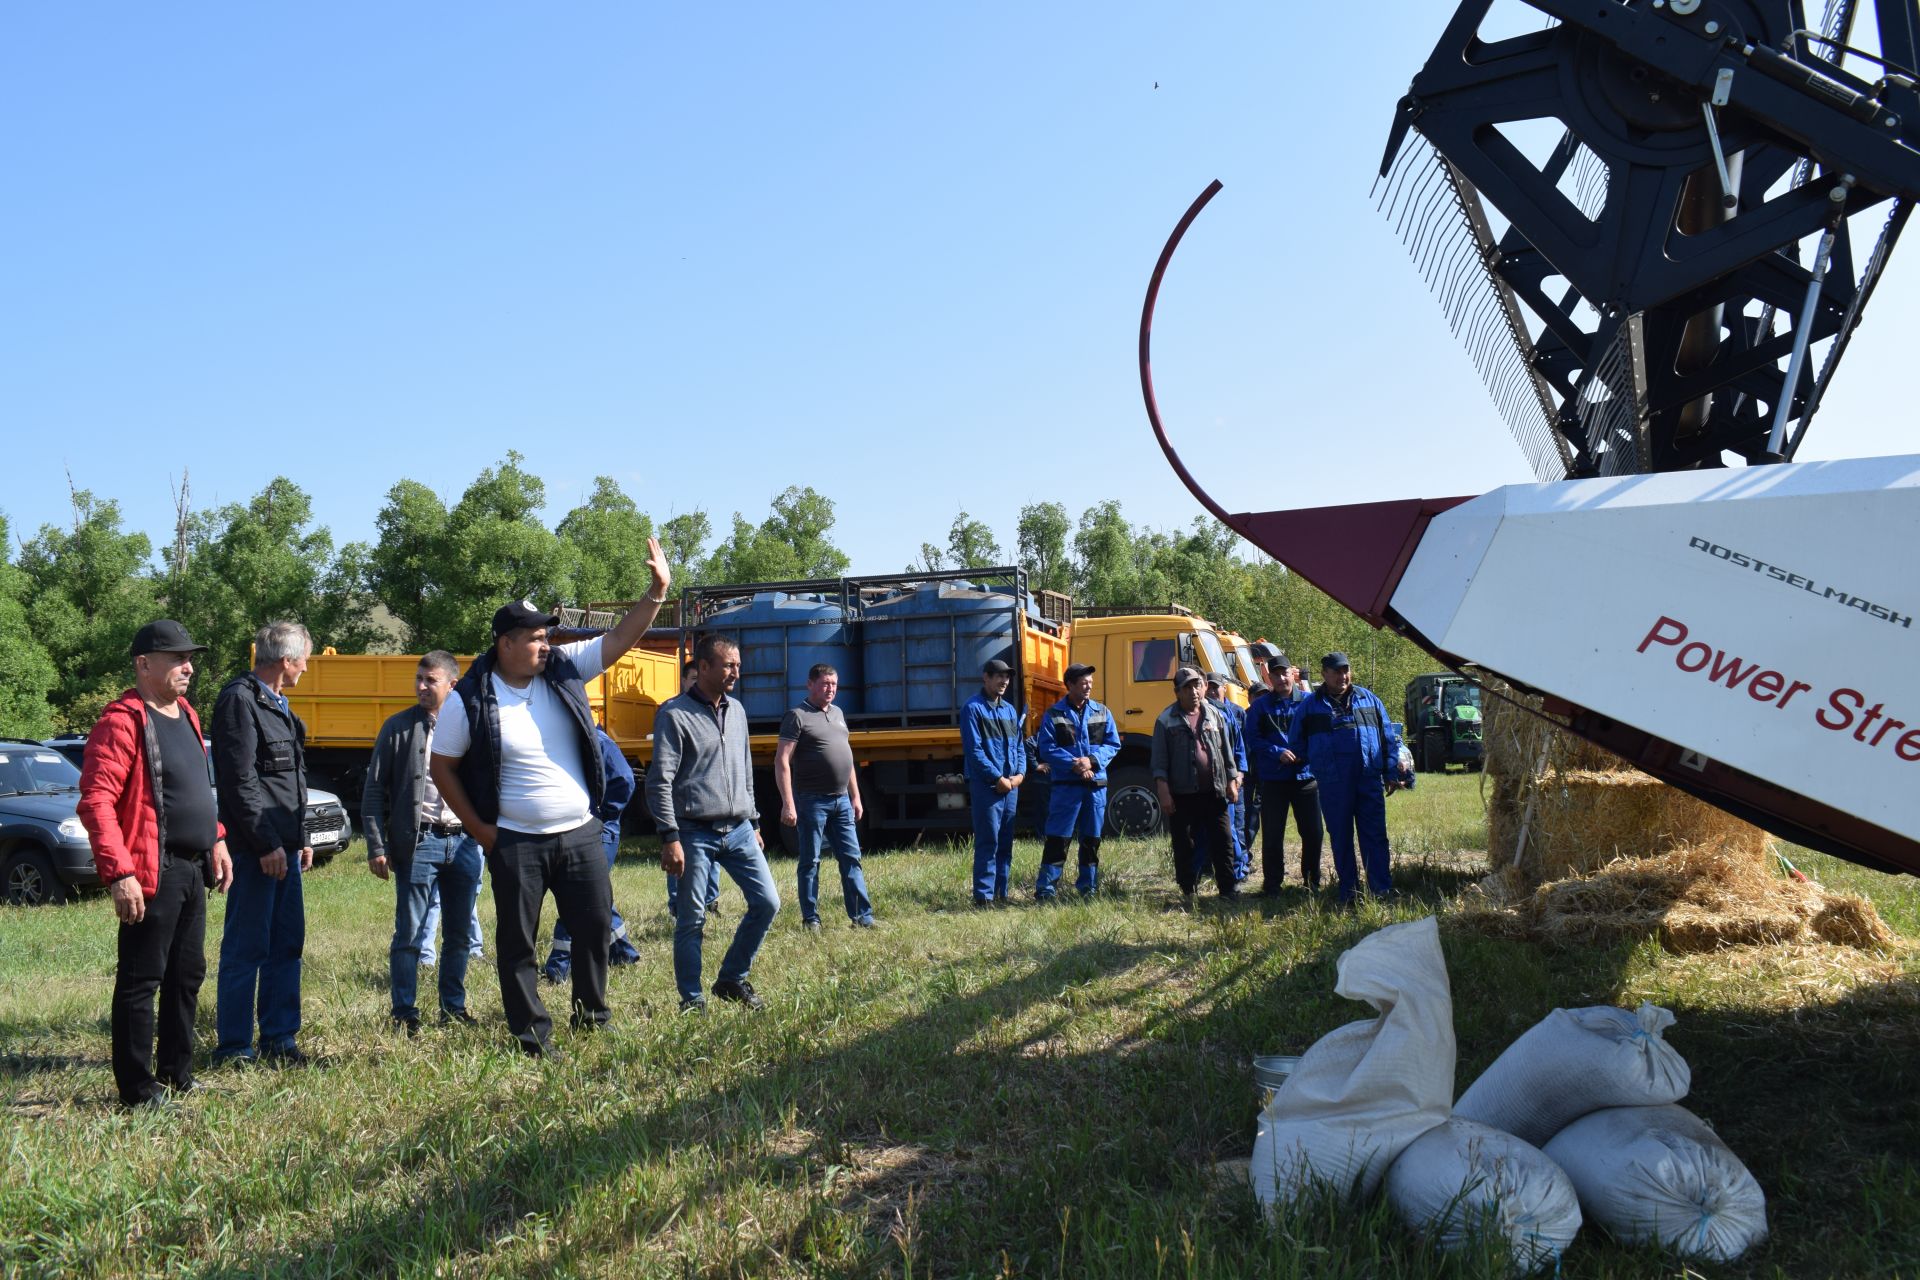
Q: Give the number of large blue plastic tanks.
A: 2